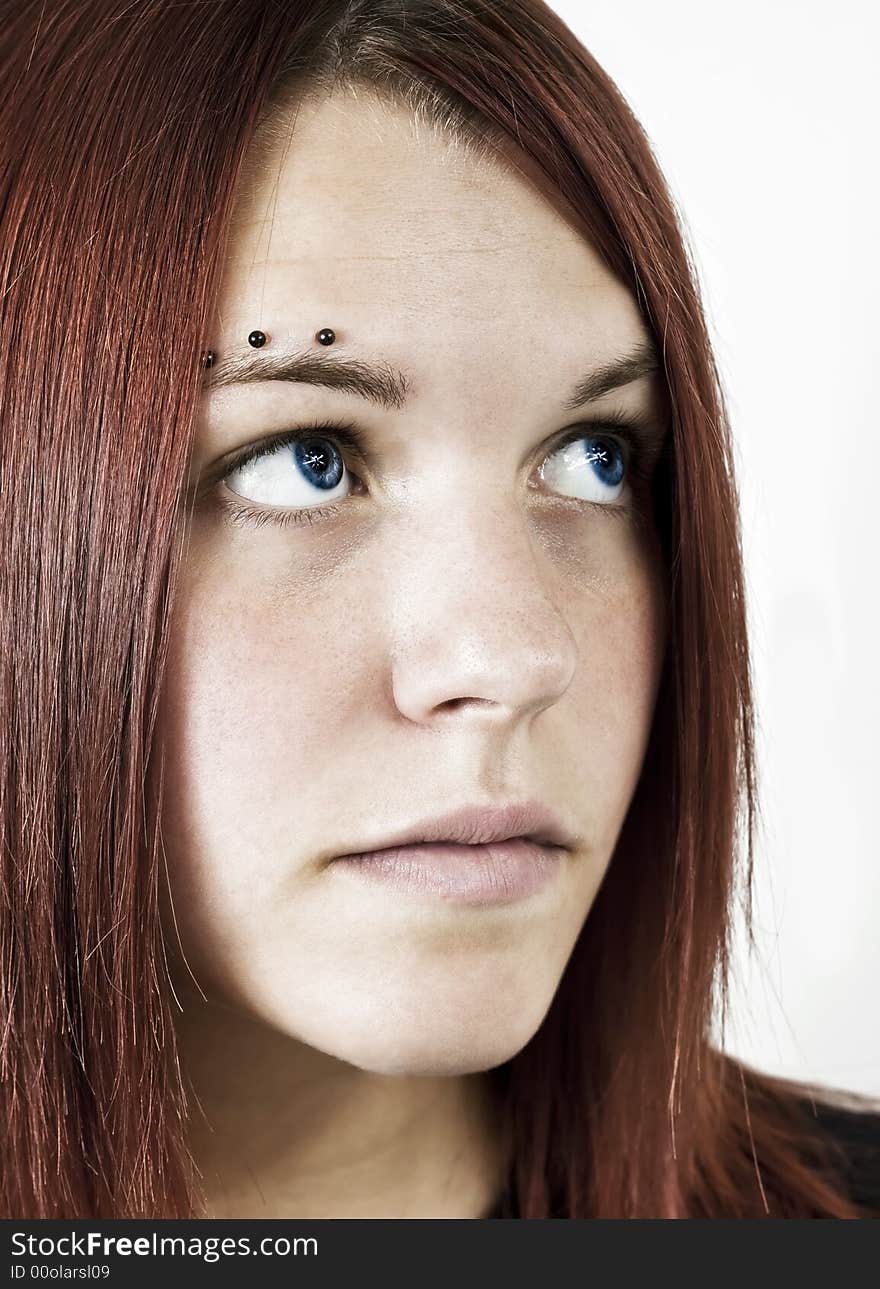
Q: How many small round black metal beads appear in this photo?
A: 3